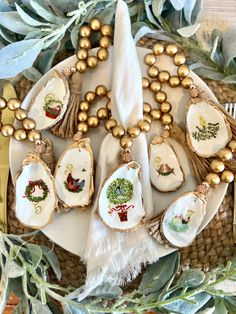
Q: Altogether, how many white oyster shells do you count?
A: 7